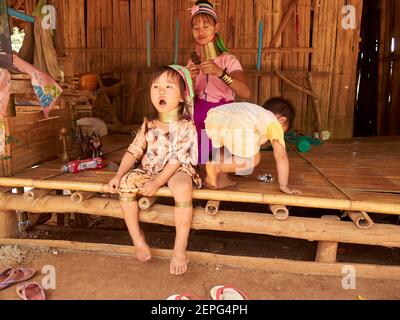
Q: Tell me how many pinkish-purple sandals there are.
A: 2